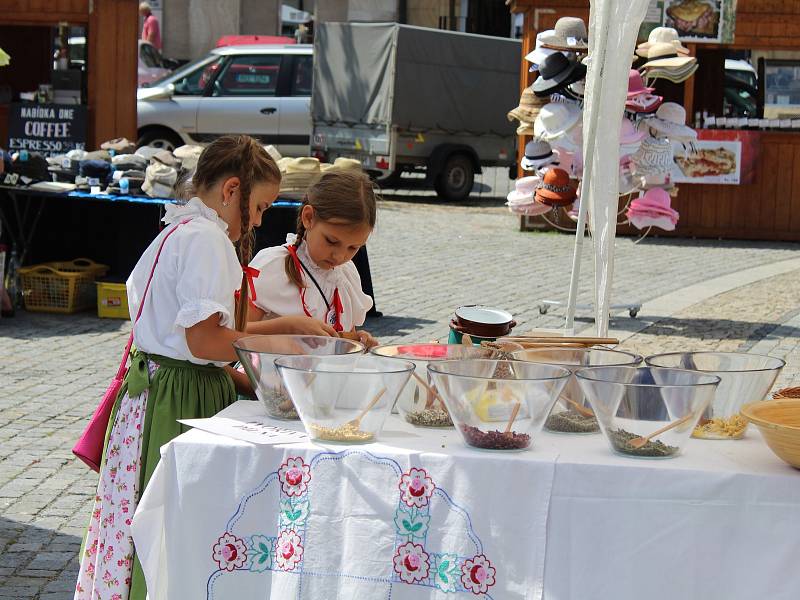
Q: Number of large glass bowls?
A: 7